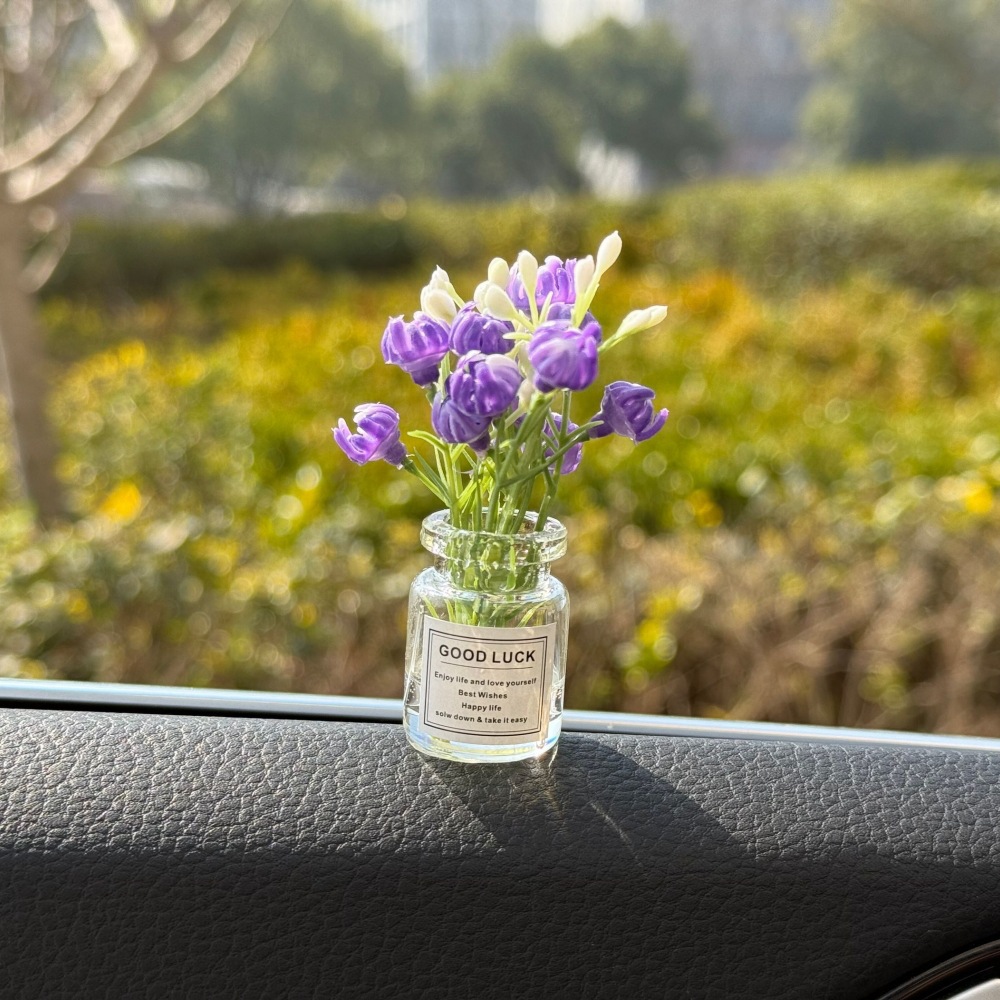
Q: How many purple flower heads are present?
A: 10